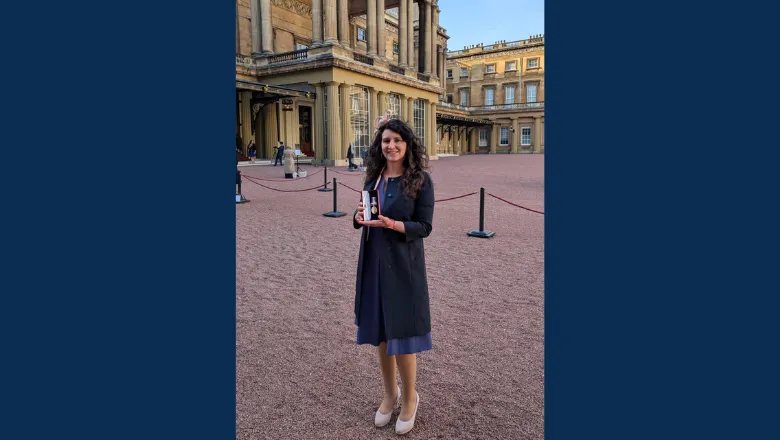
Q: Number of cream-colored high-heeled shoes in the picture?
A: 2